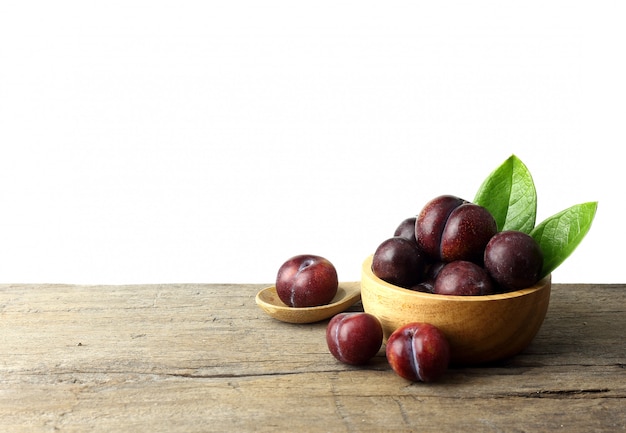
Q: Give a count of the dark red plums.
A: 8